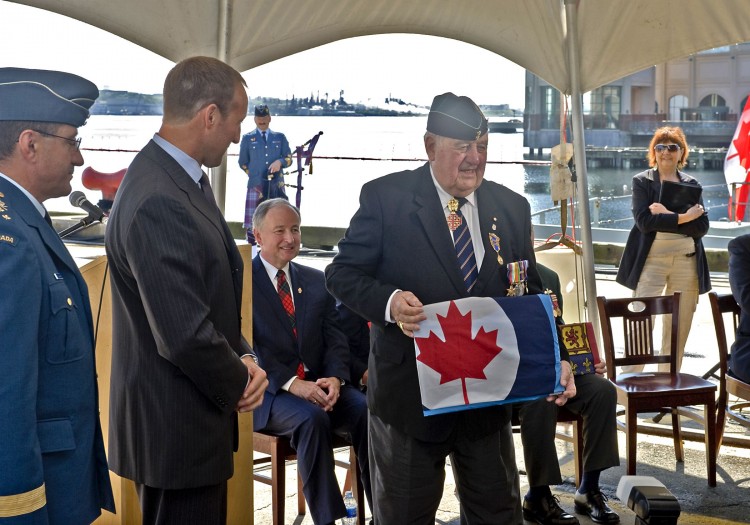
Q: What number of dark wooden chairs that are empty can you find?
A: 1